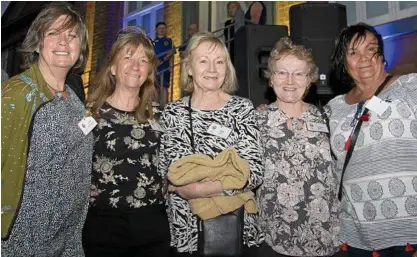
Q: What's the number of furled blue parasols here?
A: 0